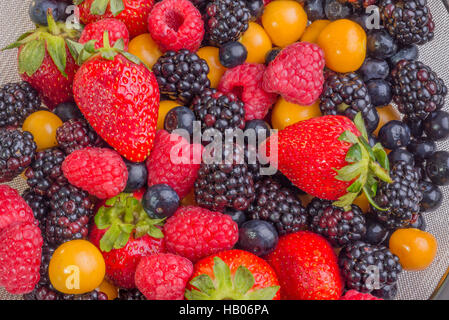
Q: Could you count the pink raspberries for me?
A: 11